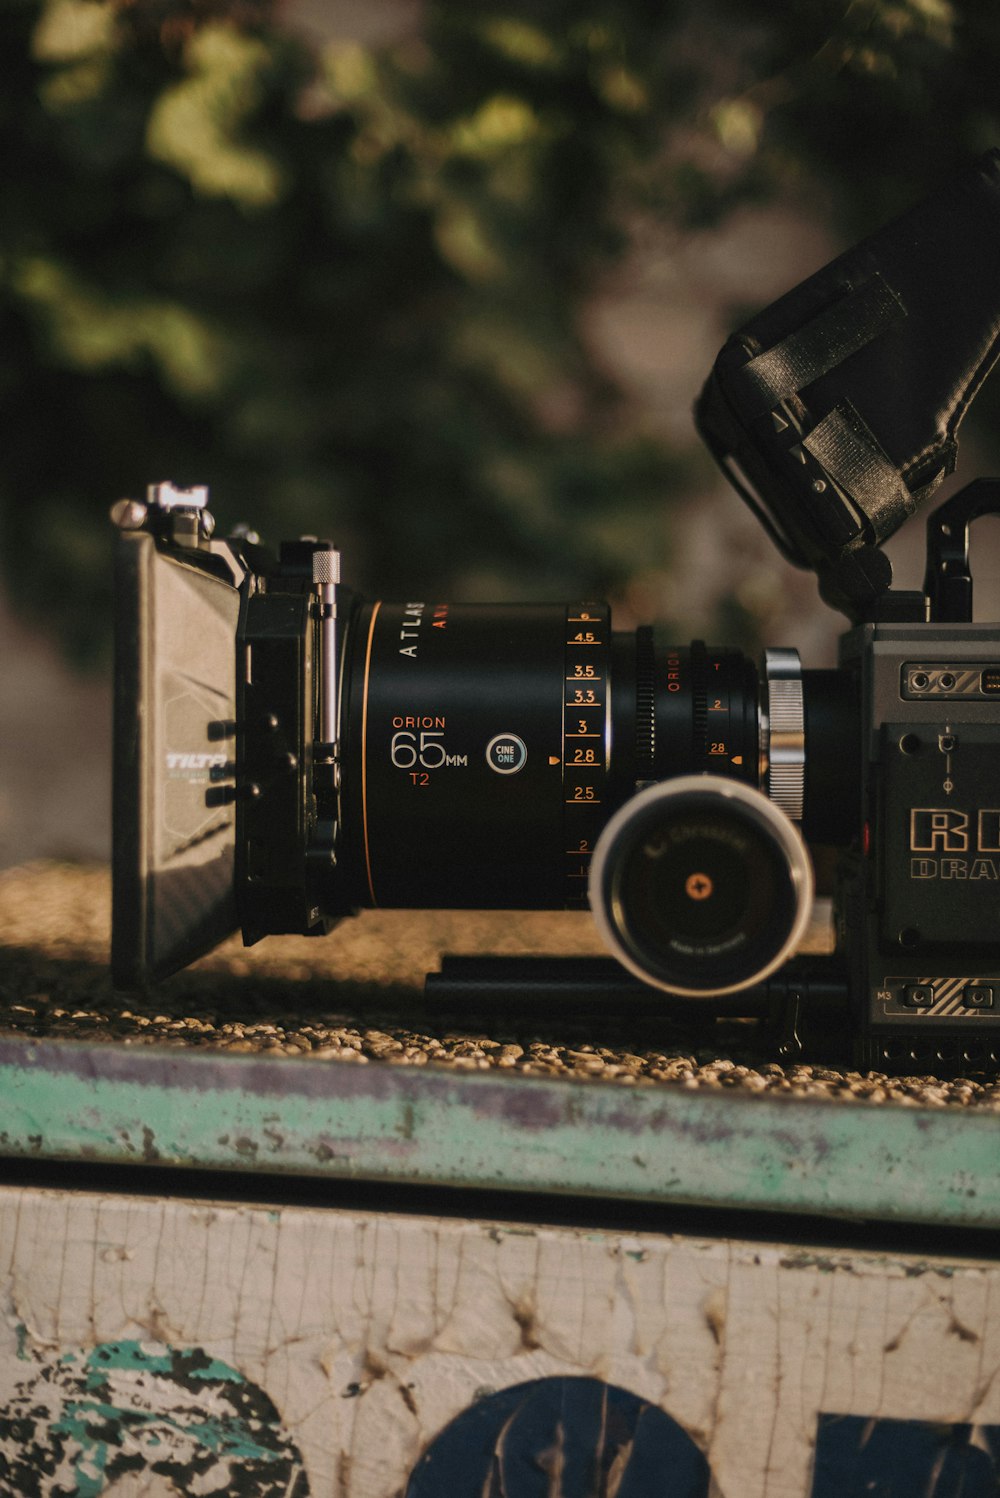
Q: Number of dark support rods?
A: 2